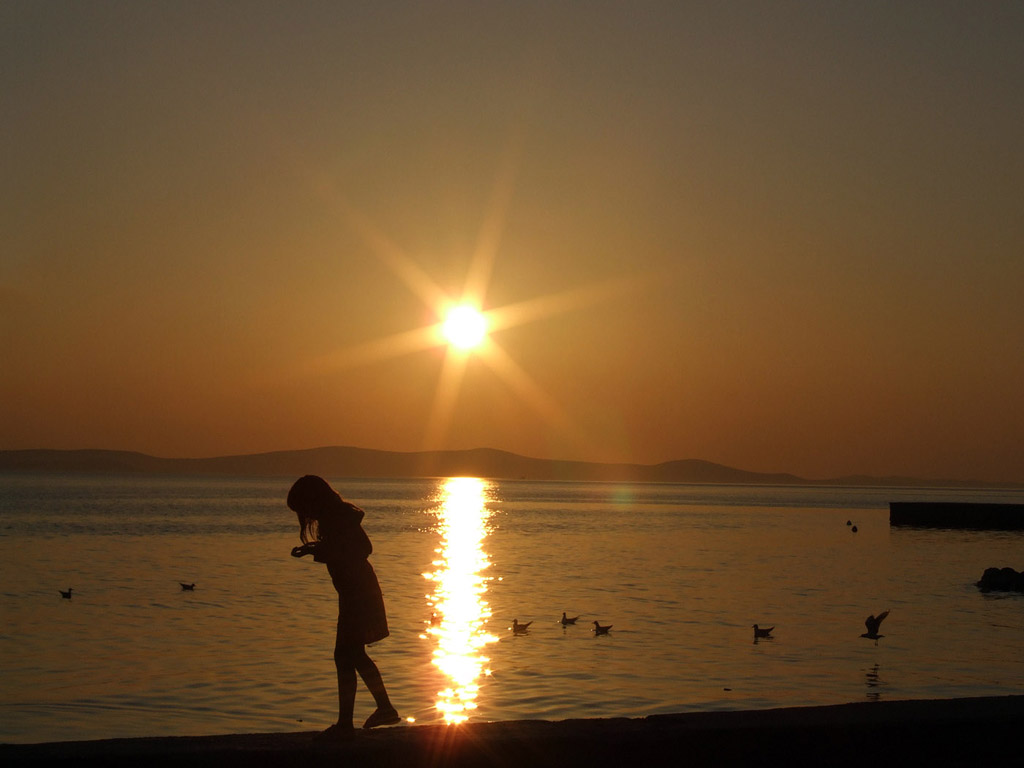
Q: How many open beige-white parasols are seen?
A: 0